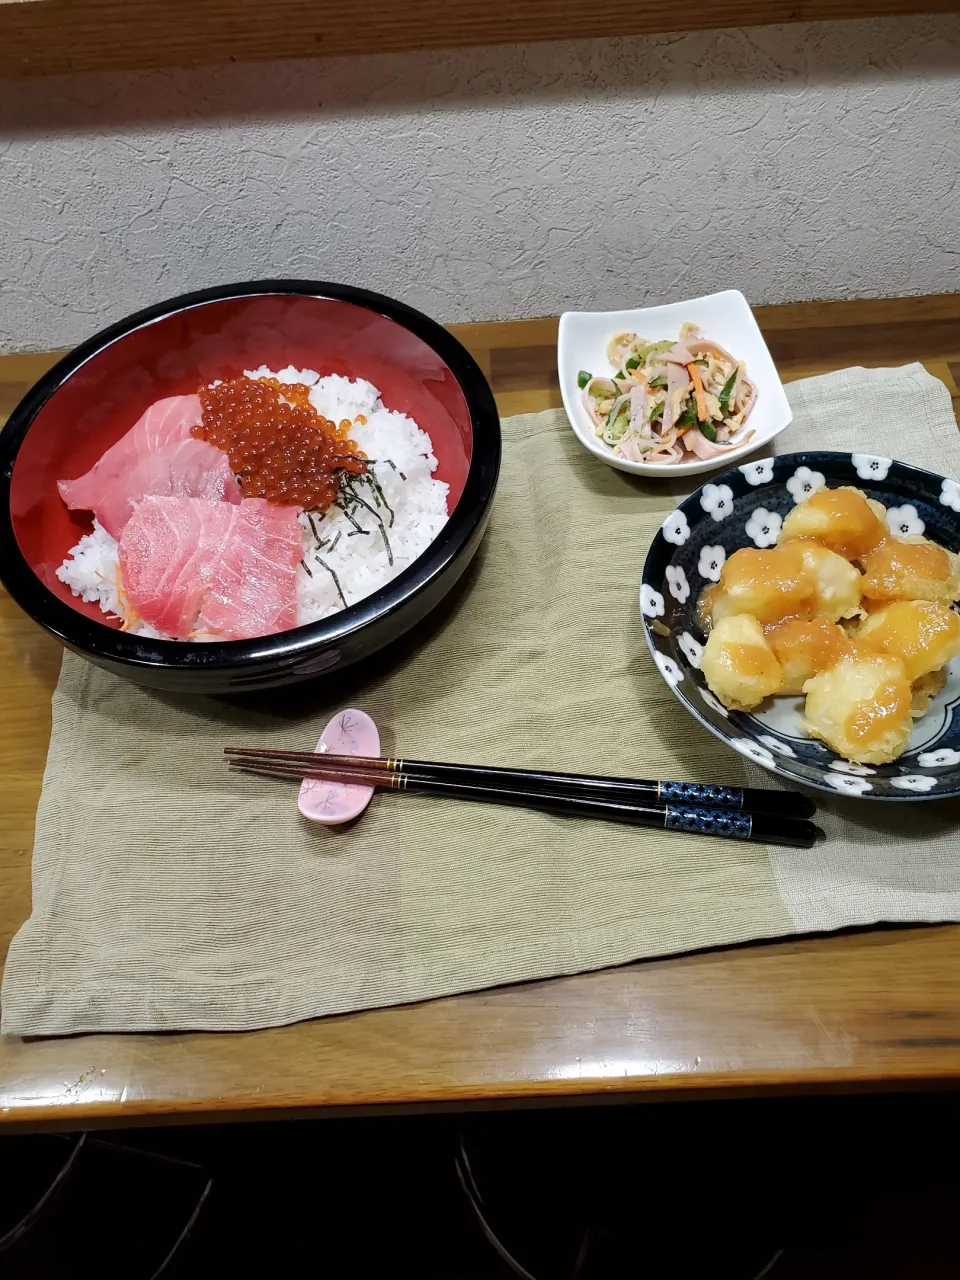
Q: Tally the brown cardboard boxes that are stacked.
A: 0